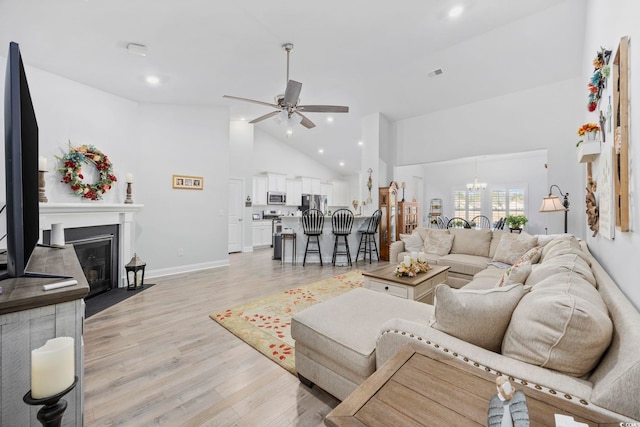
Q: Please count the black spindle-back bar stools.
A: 3